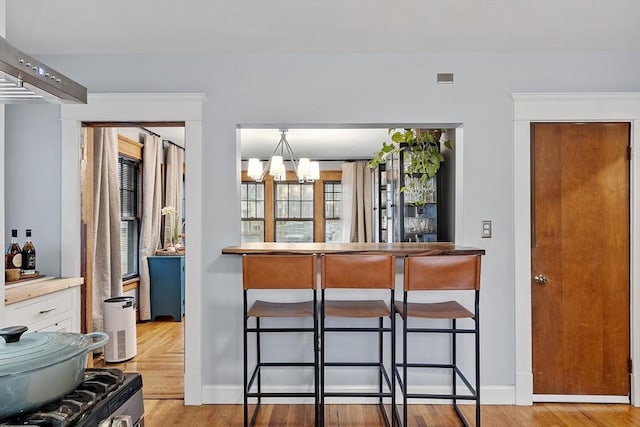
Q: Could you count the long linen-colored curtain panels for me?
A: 4